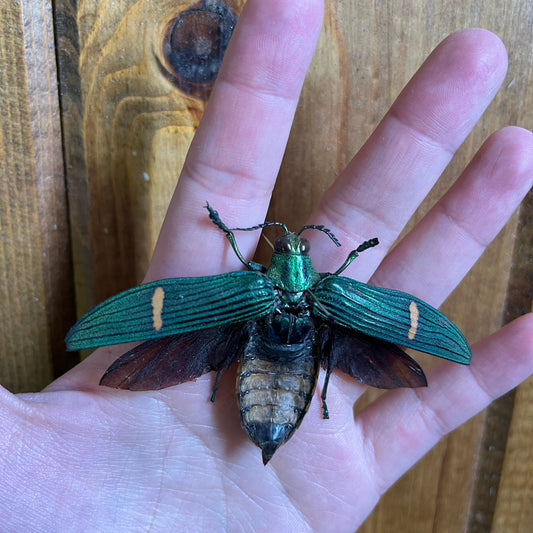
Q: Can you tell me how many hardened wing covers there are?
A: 2